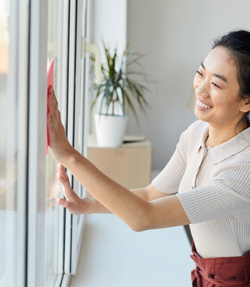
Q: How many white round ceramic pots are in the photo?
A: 1